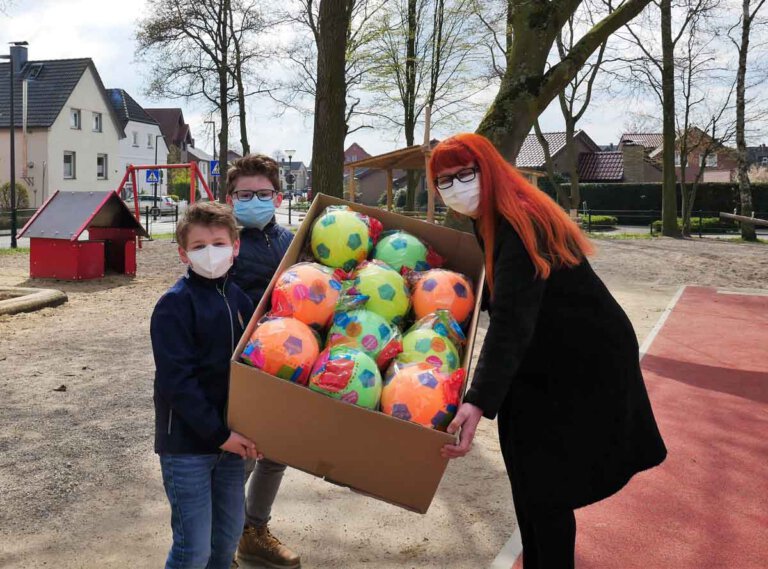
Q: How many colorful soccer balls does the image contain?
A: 10